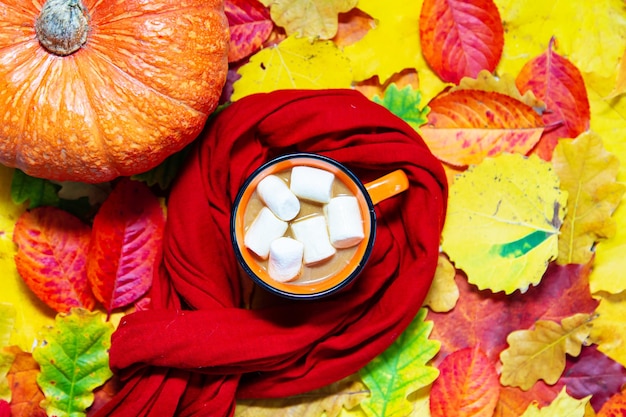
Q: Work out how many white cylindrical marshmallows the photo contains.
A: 6